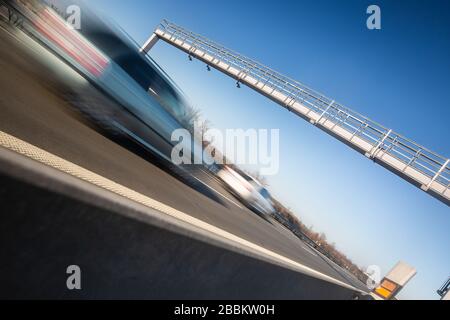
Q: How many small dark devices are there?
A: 3